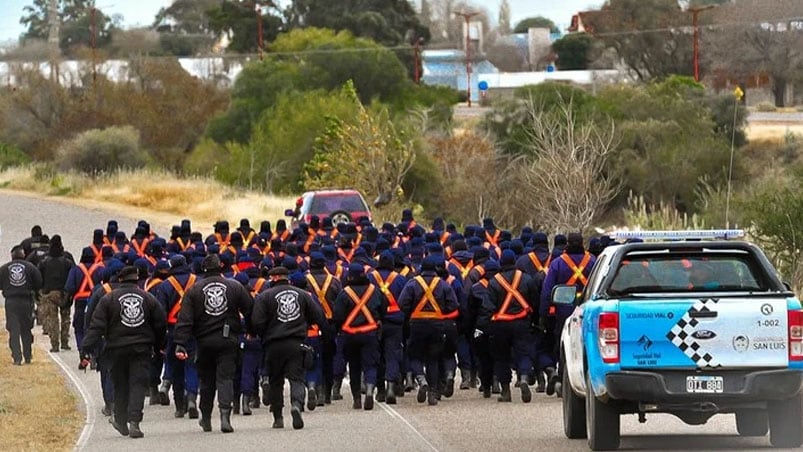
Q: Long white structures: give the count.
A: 2